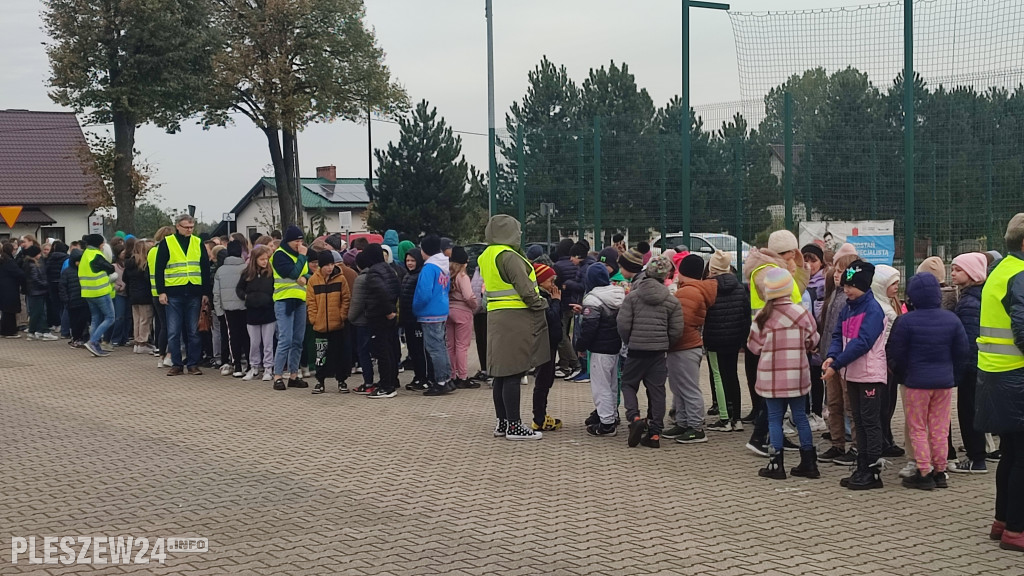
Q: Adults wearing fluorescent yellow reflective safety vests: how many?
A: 7